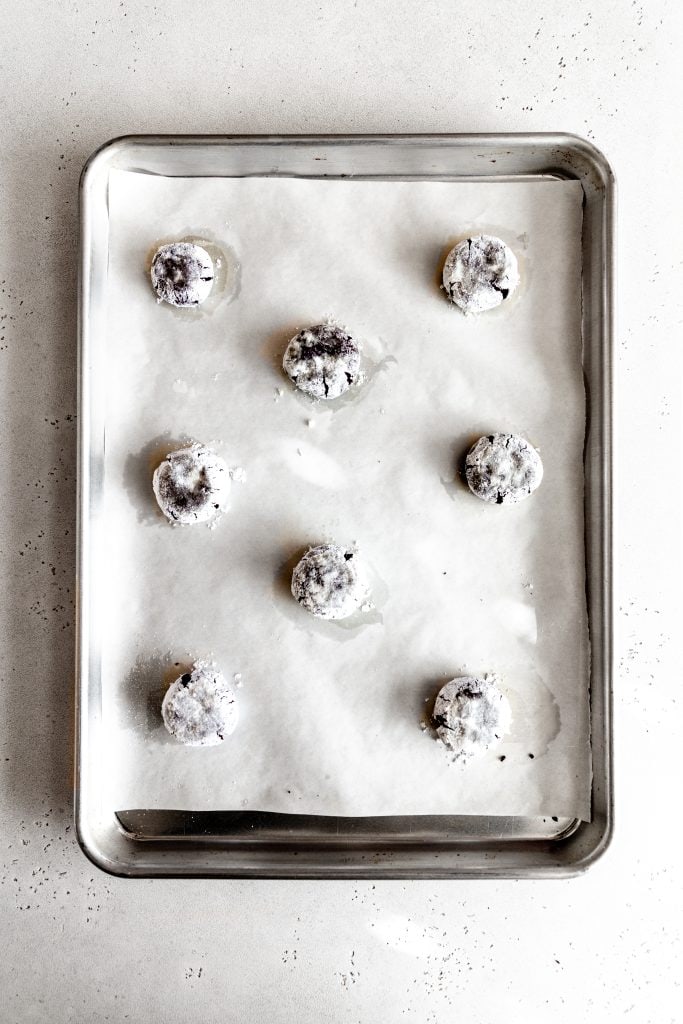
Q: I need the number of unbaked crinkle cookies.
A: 8